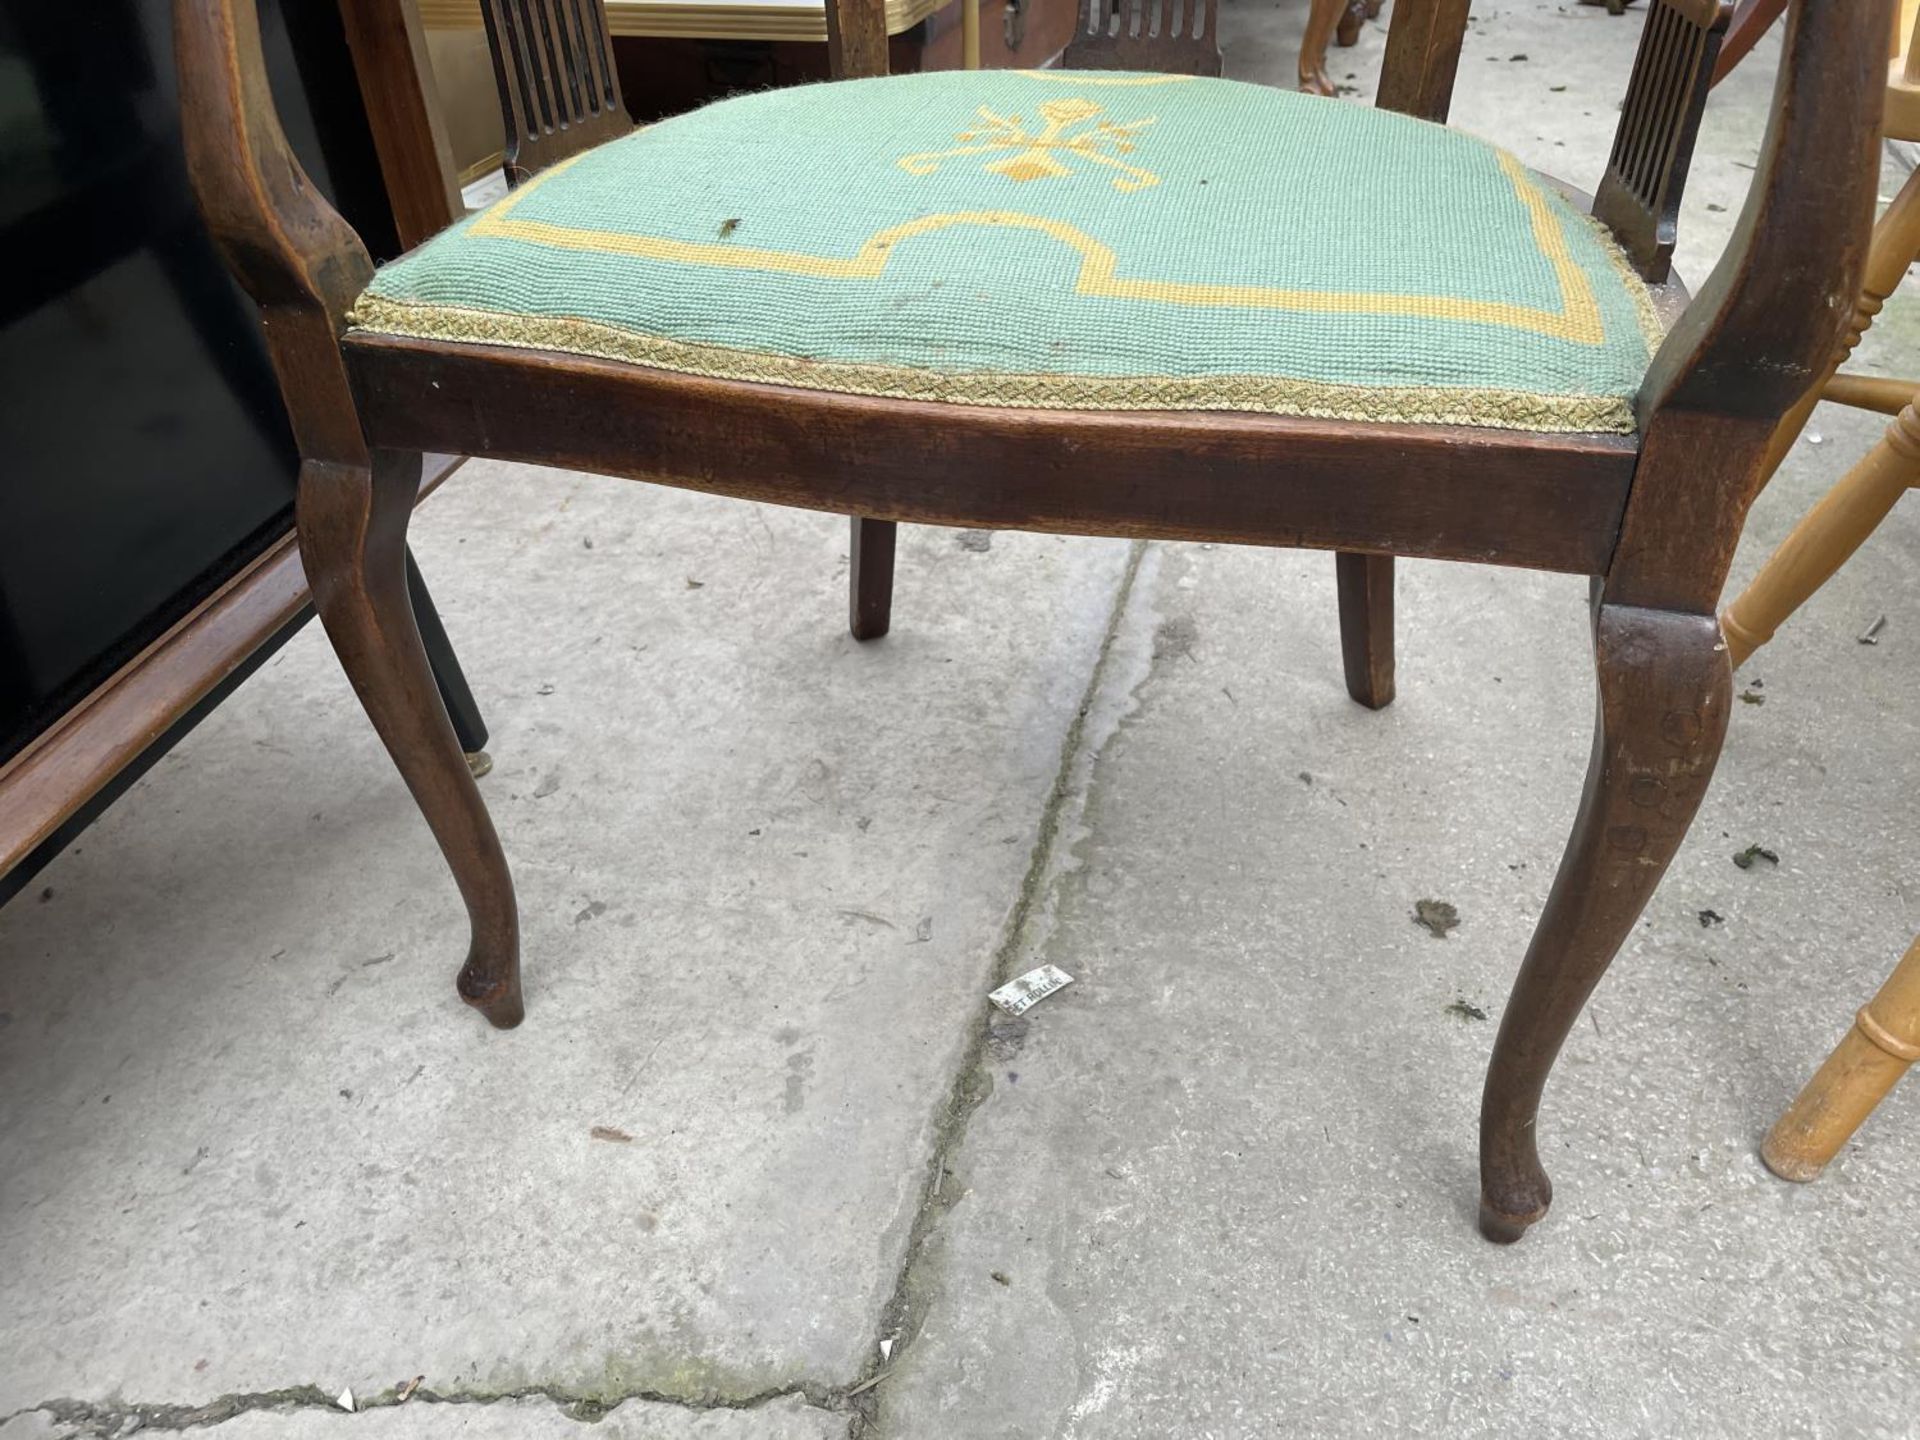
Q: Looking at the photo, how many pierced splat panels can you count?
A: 3